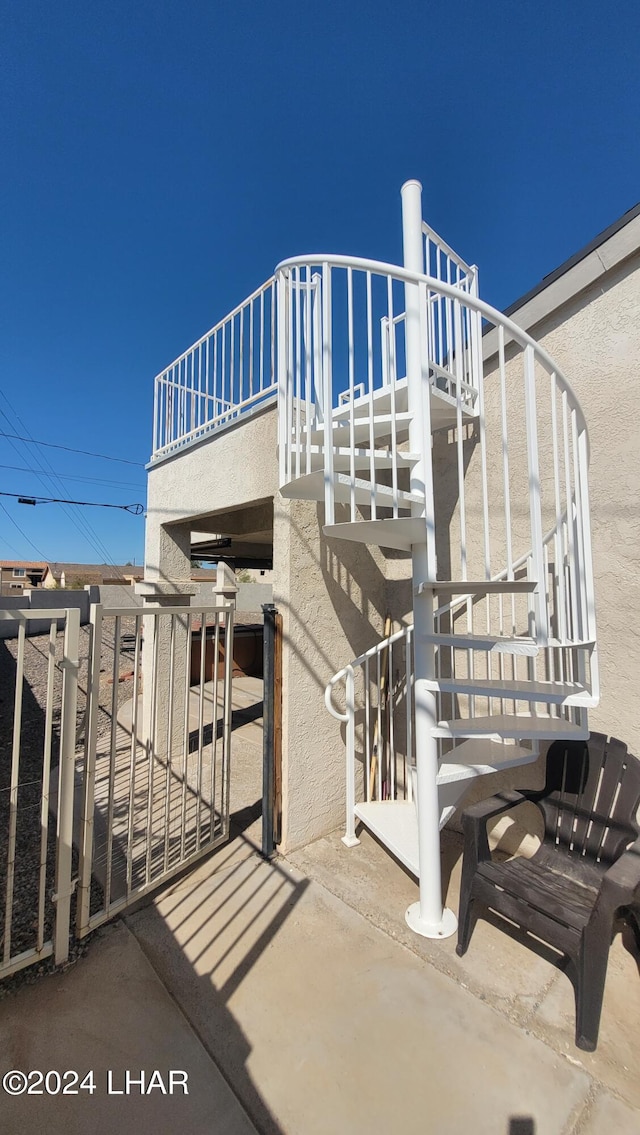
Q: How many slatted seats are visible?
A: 1